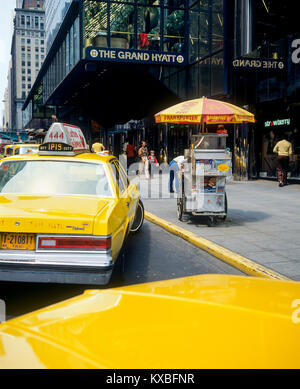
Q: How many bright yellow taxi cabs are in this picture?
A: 3